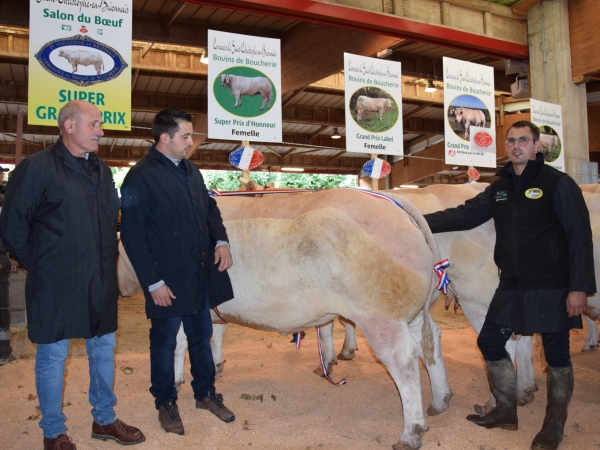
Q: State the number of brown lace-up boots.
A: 4